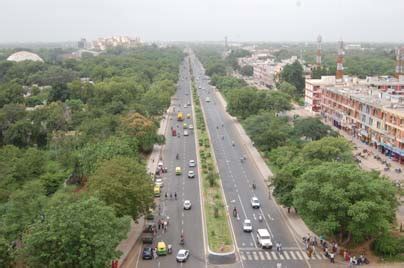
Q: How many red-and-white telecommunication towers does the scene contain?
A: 3